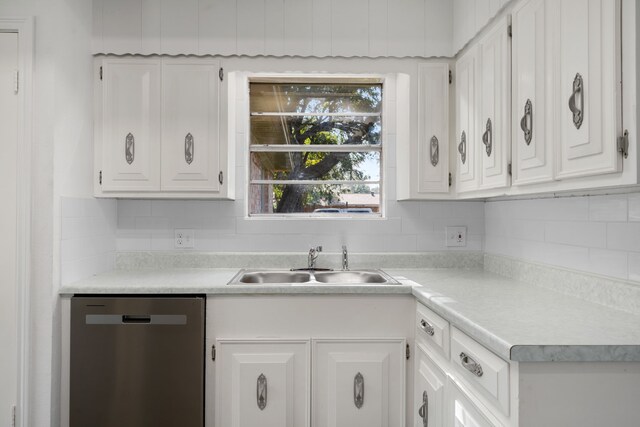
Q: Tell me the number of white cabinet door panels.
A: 11